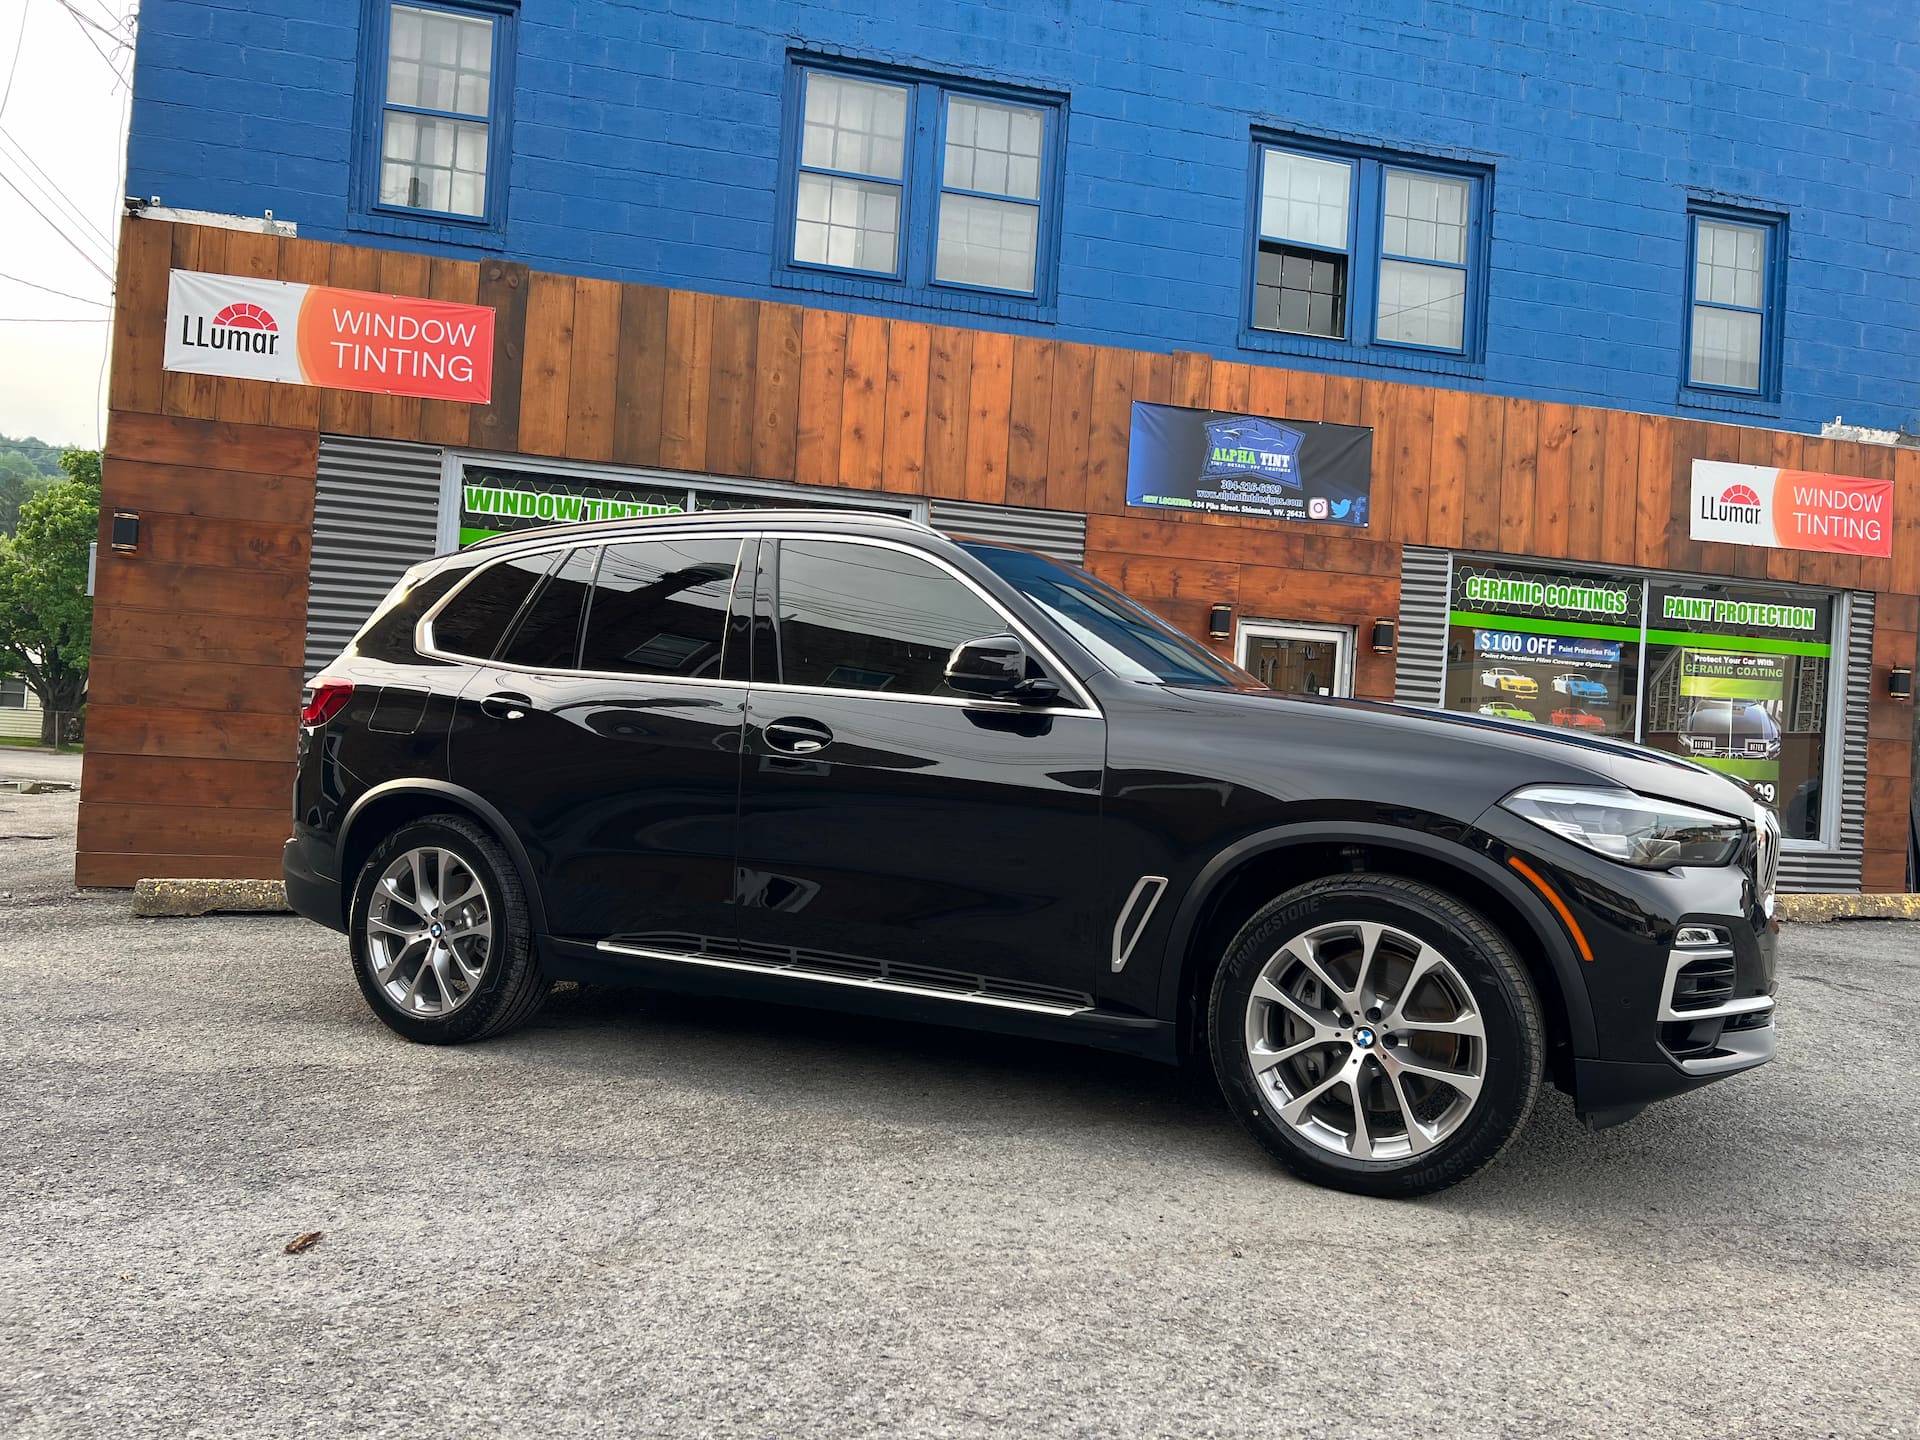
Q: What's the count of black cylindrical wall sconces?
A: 4